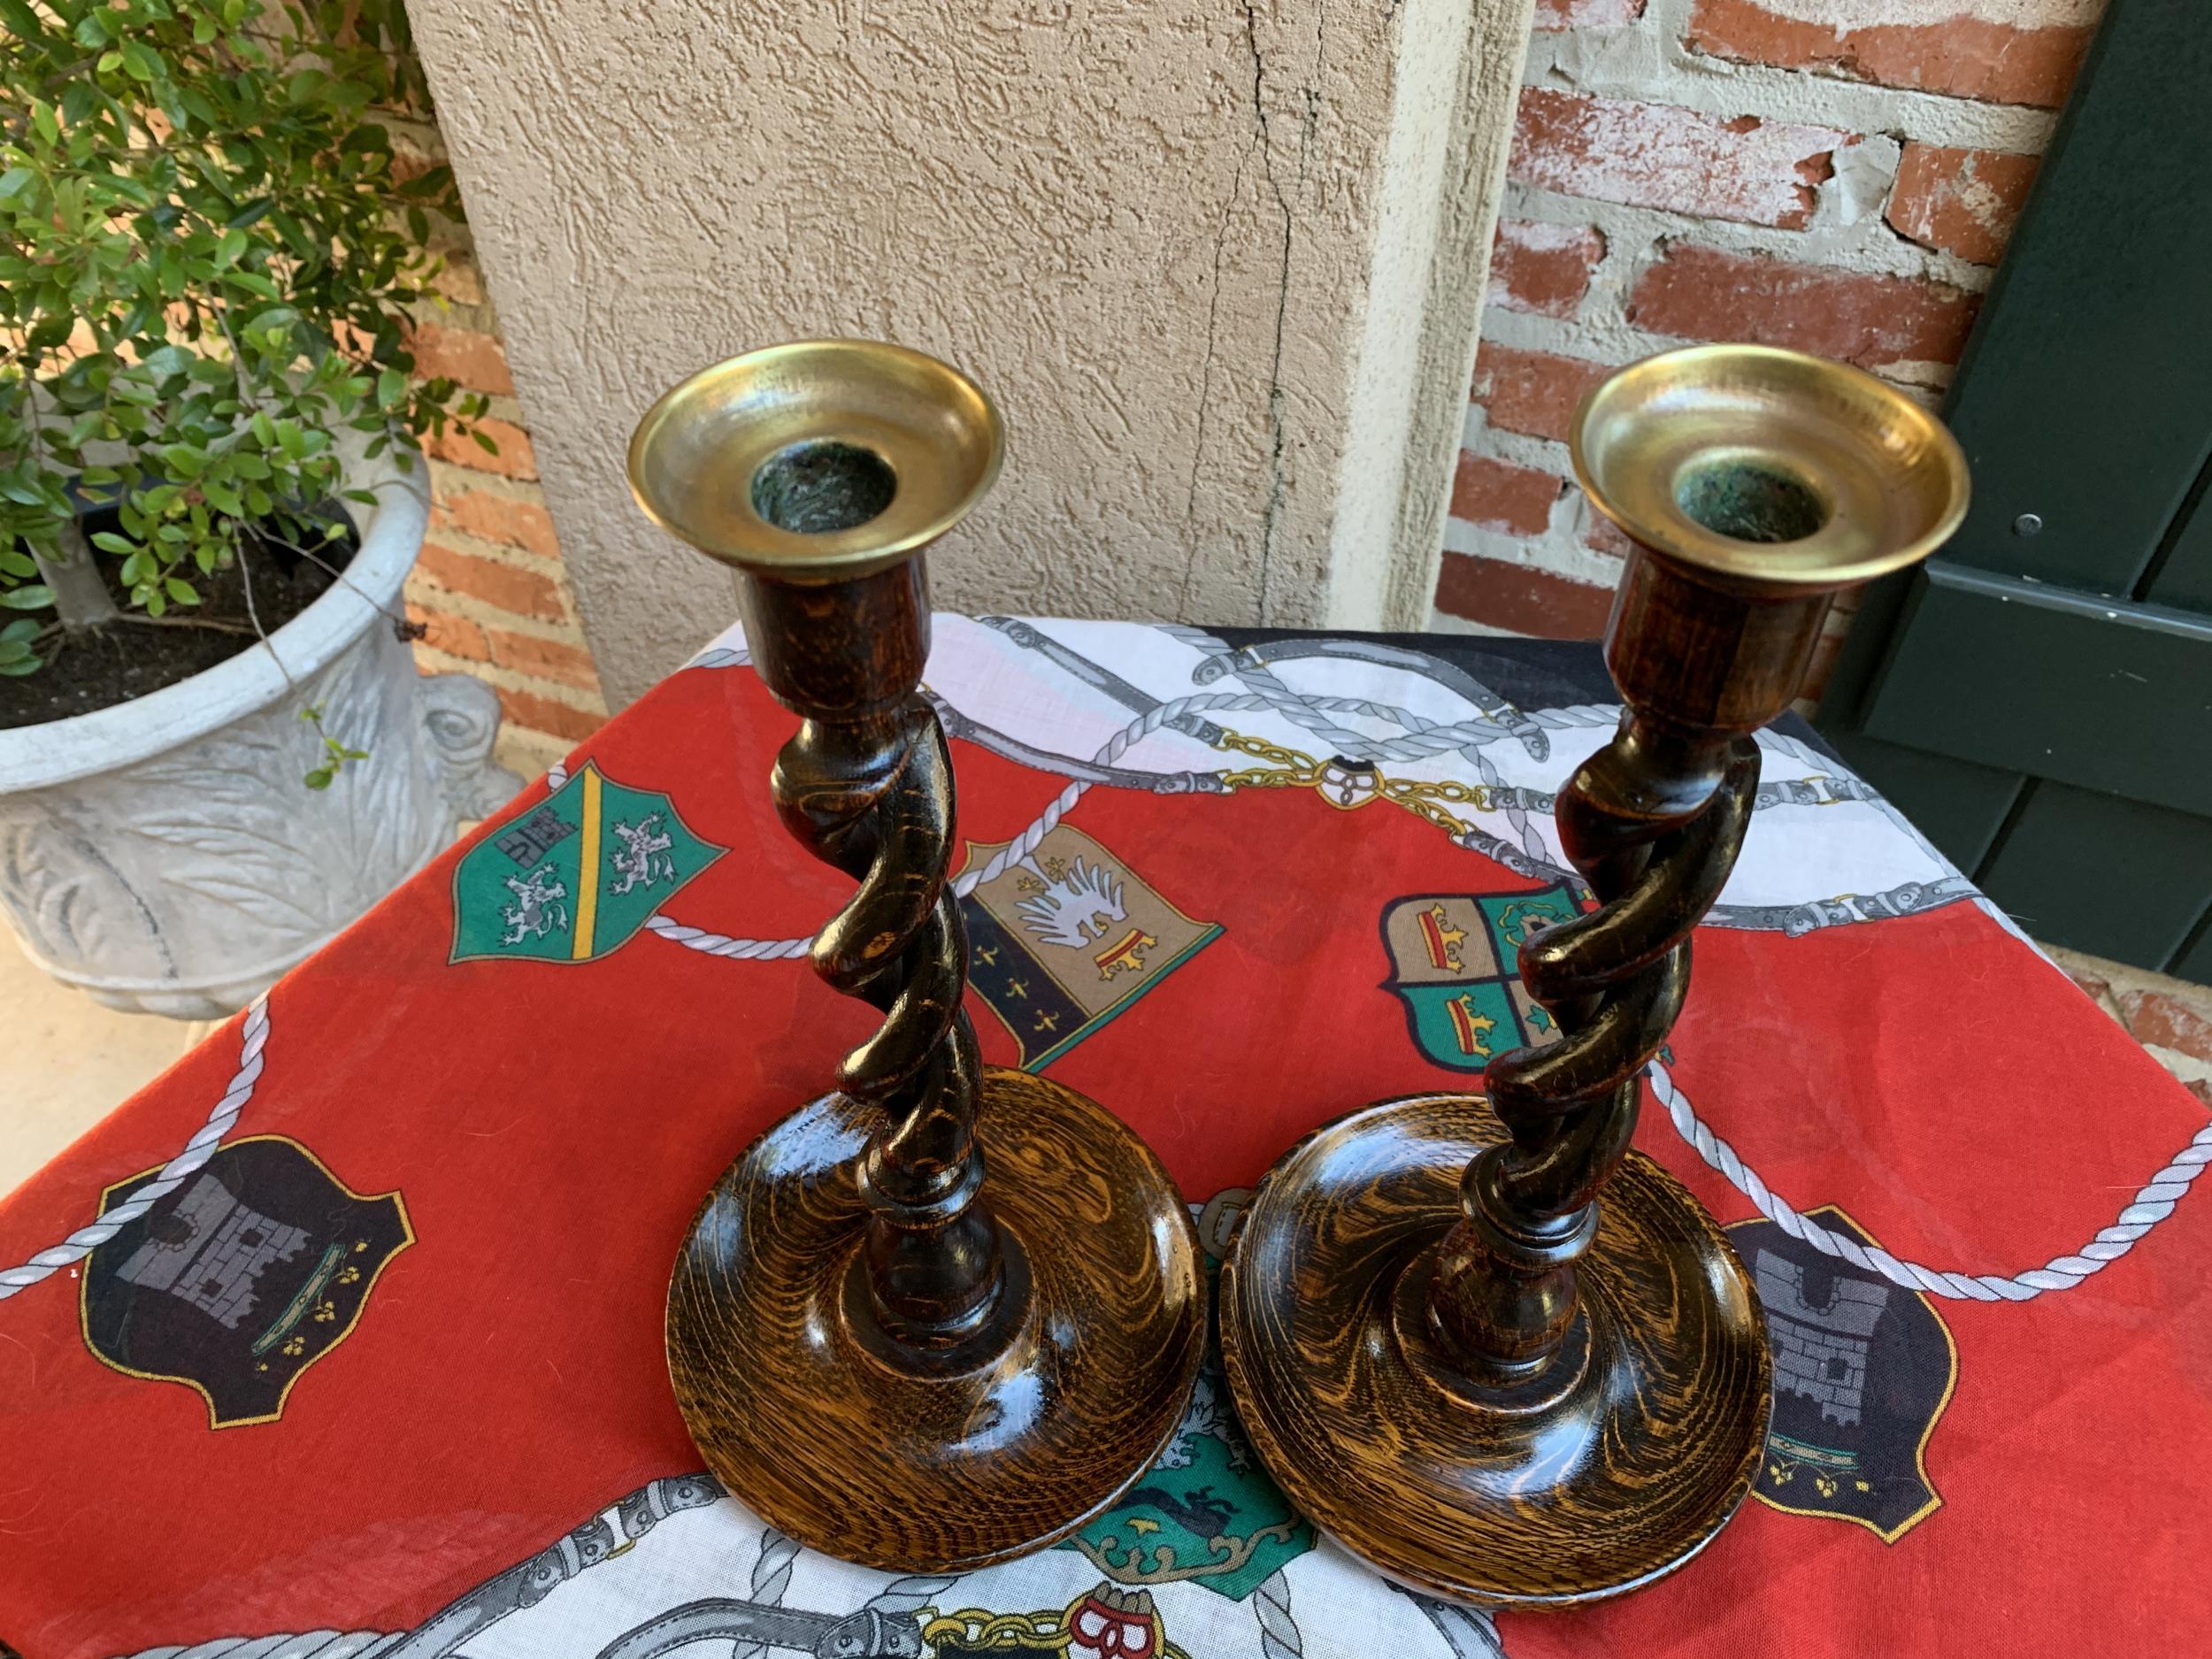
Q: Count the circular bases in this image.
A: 2